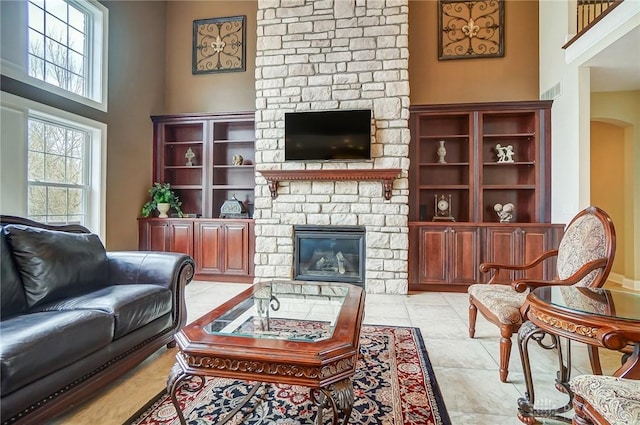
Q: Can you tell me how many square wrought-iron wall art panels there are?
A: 2